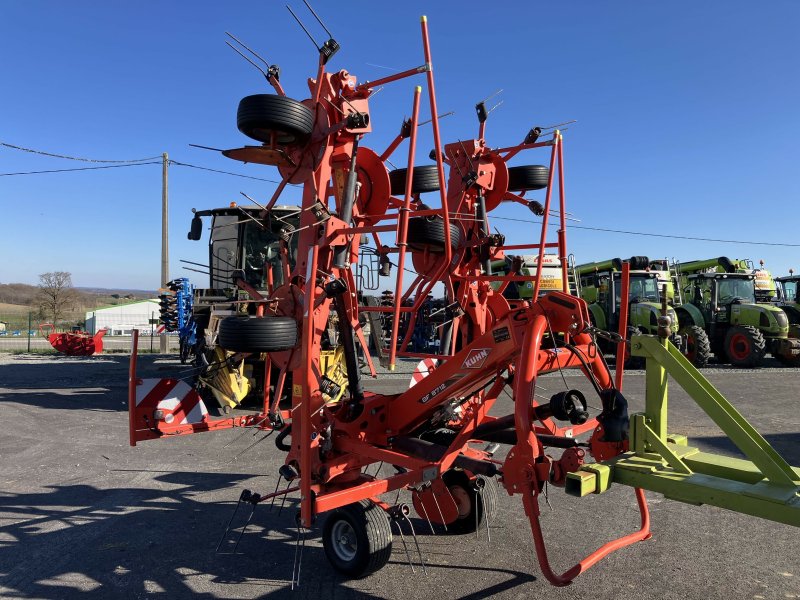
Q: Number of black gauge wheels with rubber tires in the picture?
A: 7